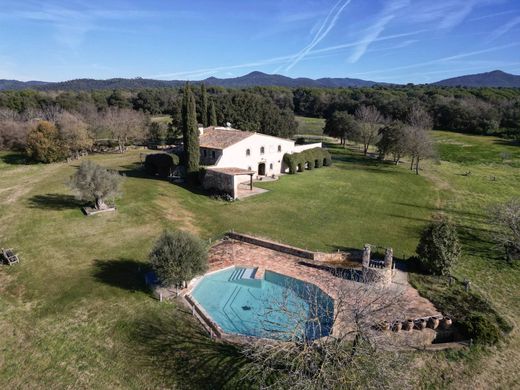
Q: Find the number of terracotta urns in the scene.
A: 6